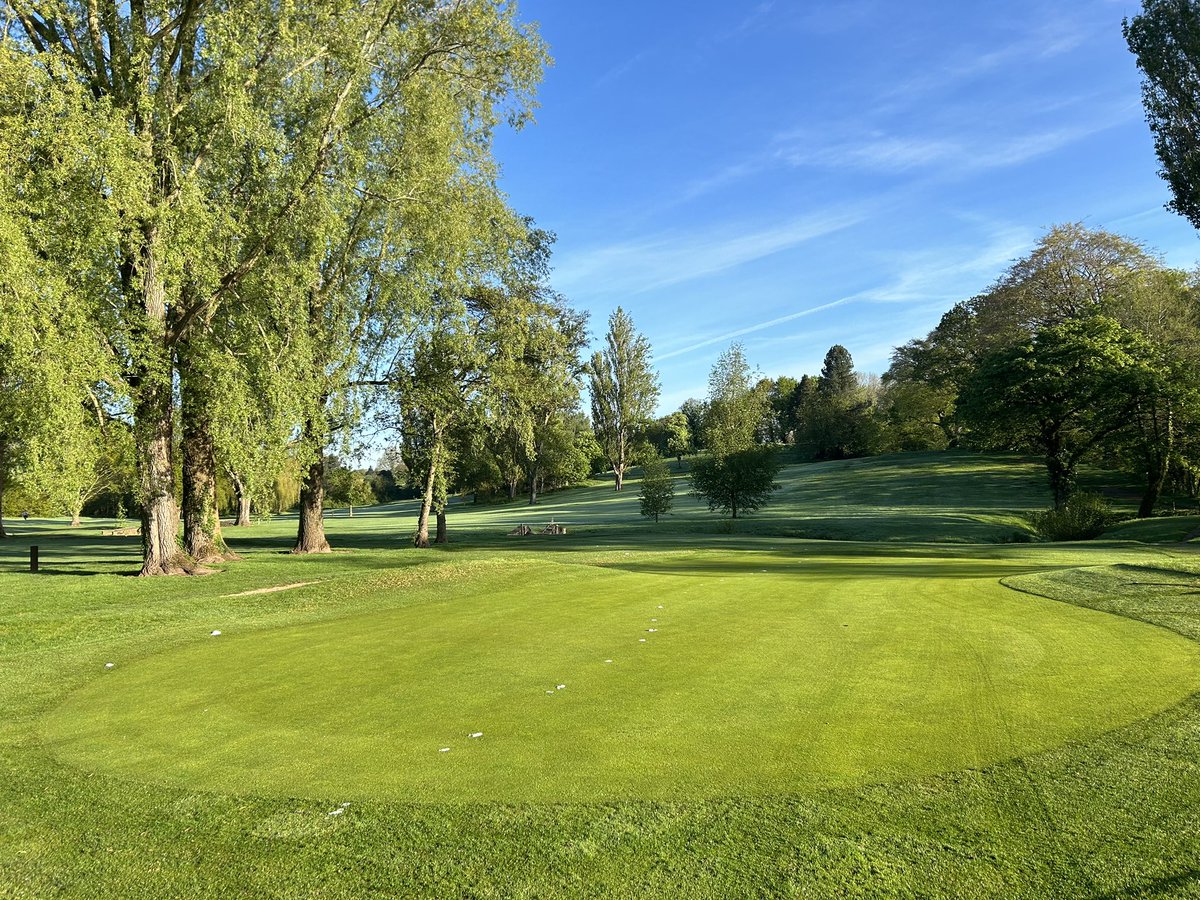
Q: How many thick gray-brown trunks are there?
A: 3